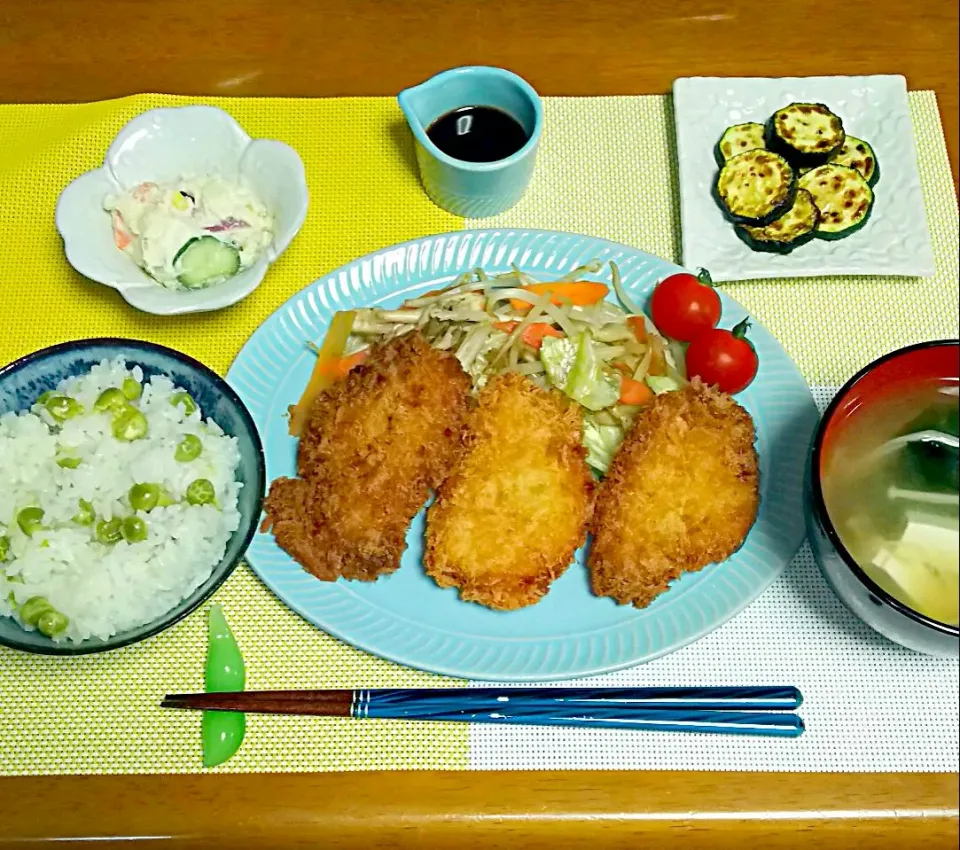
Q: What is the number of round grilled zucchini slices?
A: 6